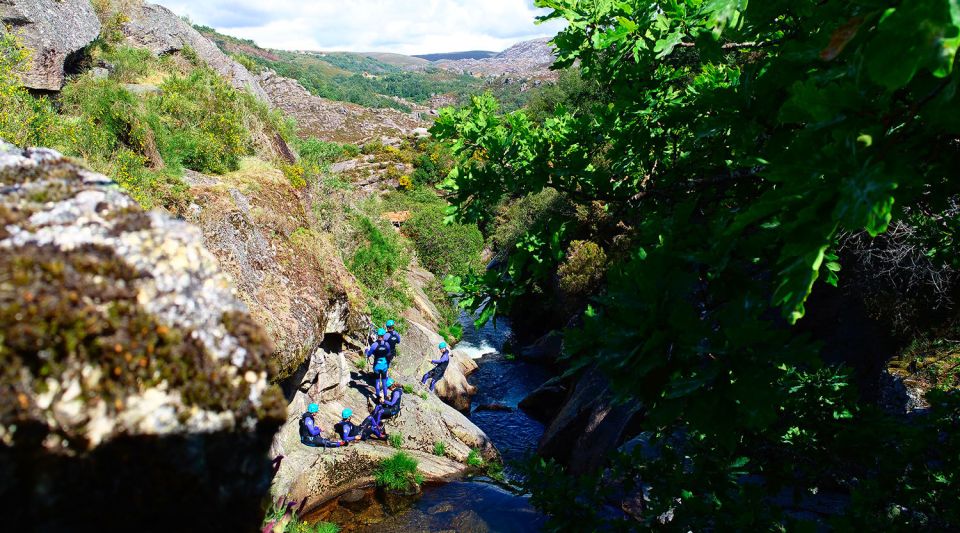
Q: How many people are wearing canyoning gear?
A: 6